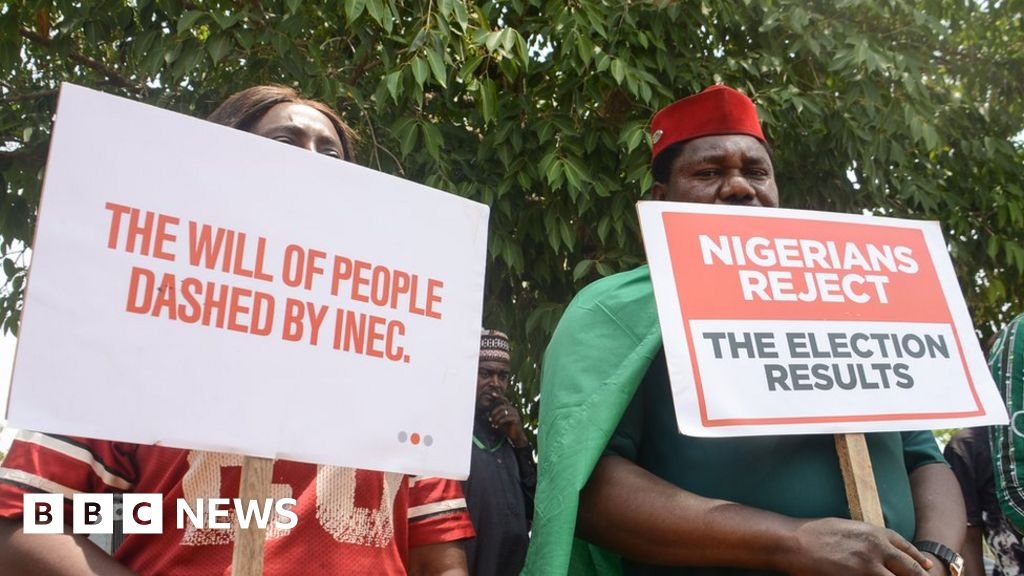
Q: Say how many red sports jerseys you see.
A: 1